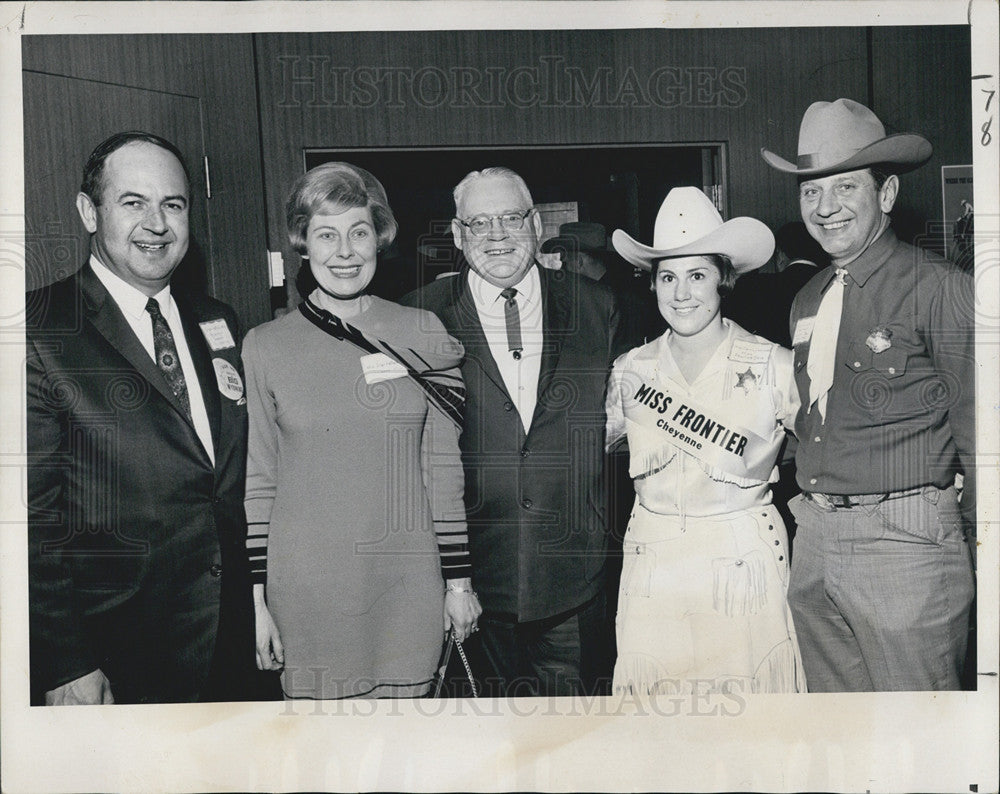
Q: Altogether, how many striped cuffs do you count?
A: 2